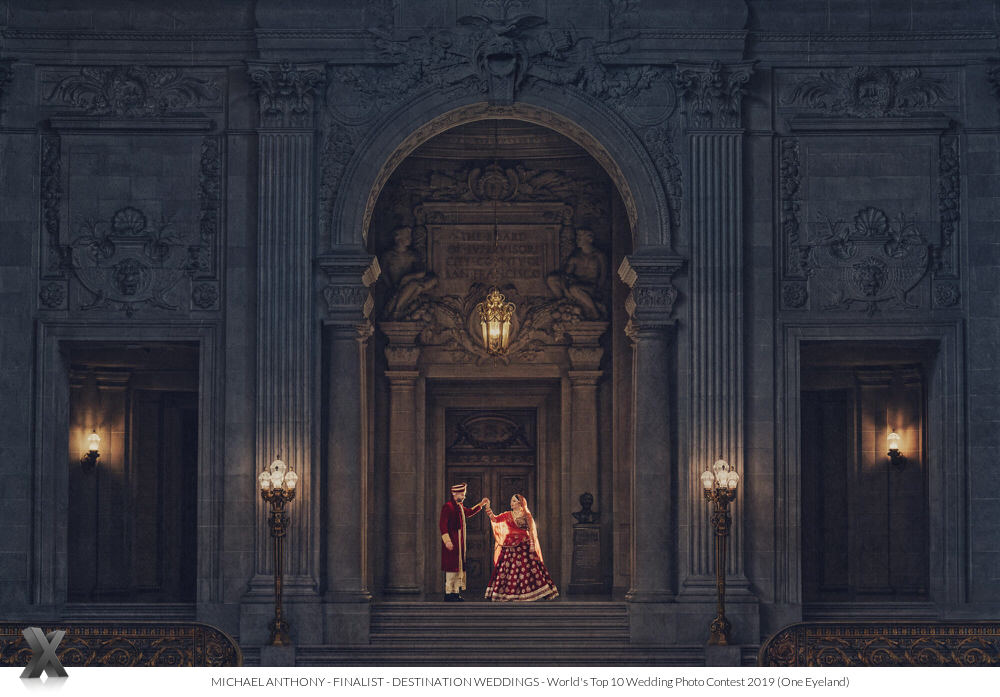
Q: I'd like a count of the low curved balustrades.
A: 2